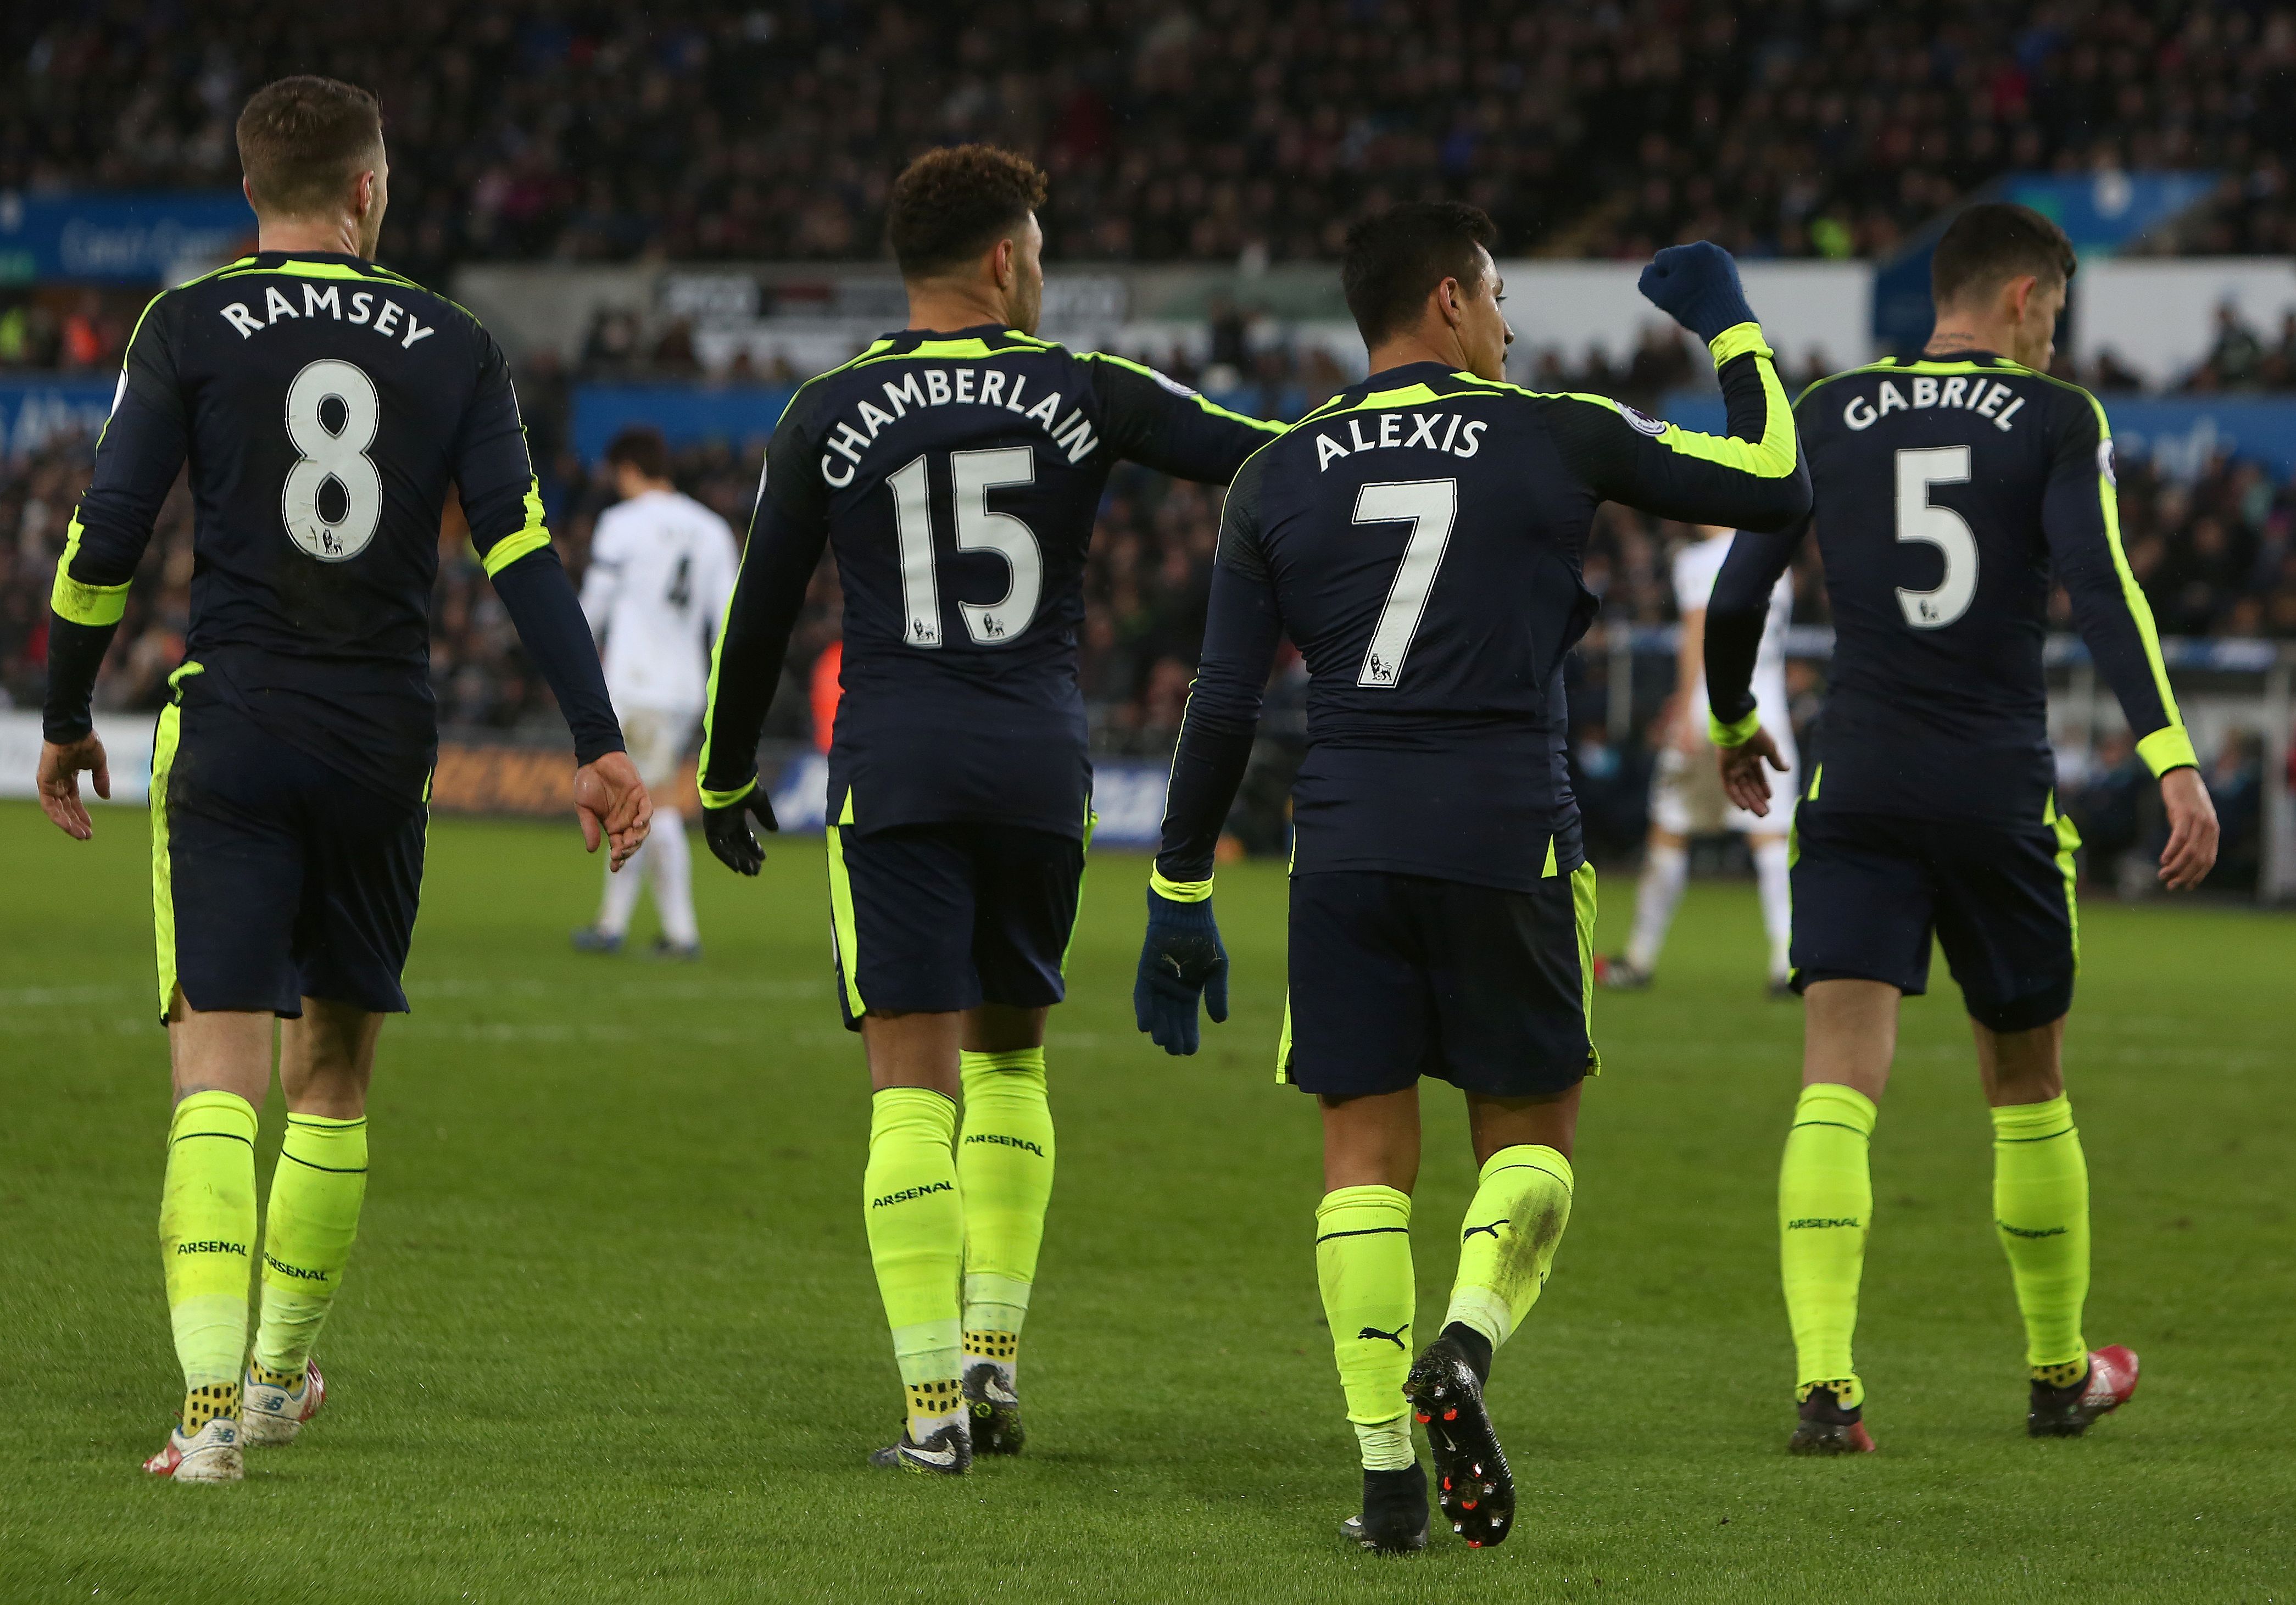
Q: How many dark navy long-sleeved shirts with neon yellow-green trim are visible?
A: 4